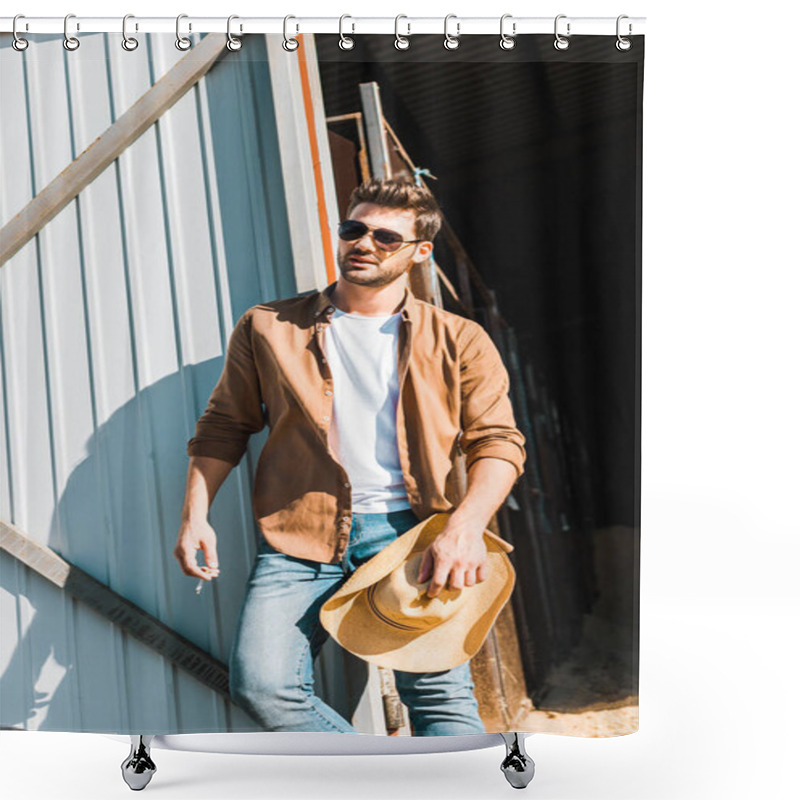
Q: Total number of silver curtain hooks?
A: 12